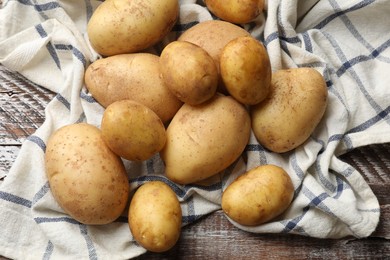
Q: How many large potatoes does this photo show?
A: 6